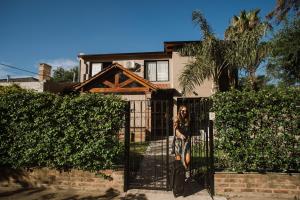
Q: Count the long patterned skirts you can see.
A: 1